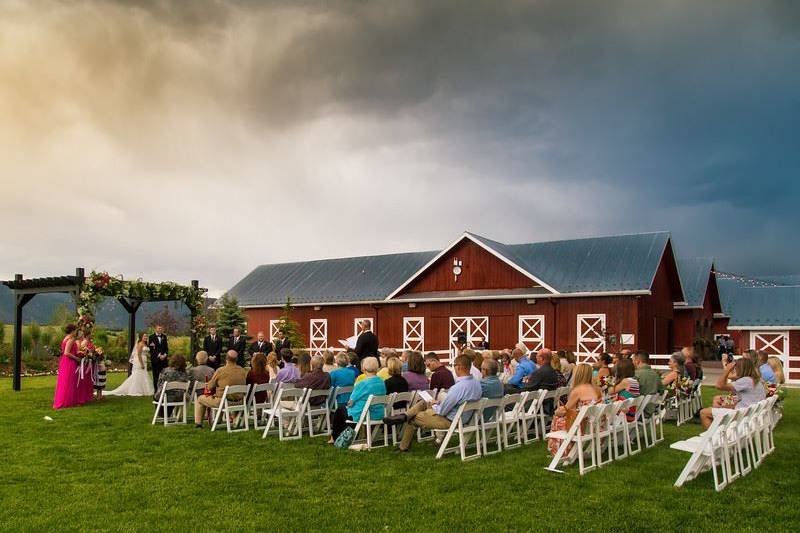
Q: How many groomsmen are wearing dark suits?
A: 4